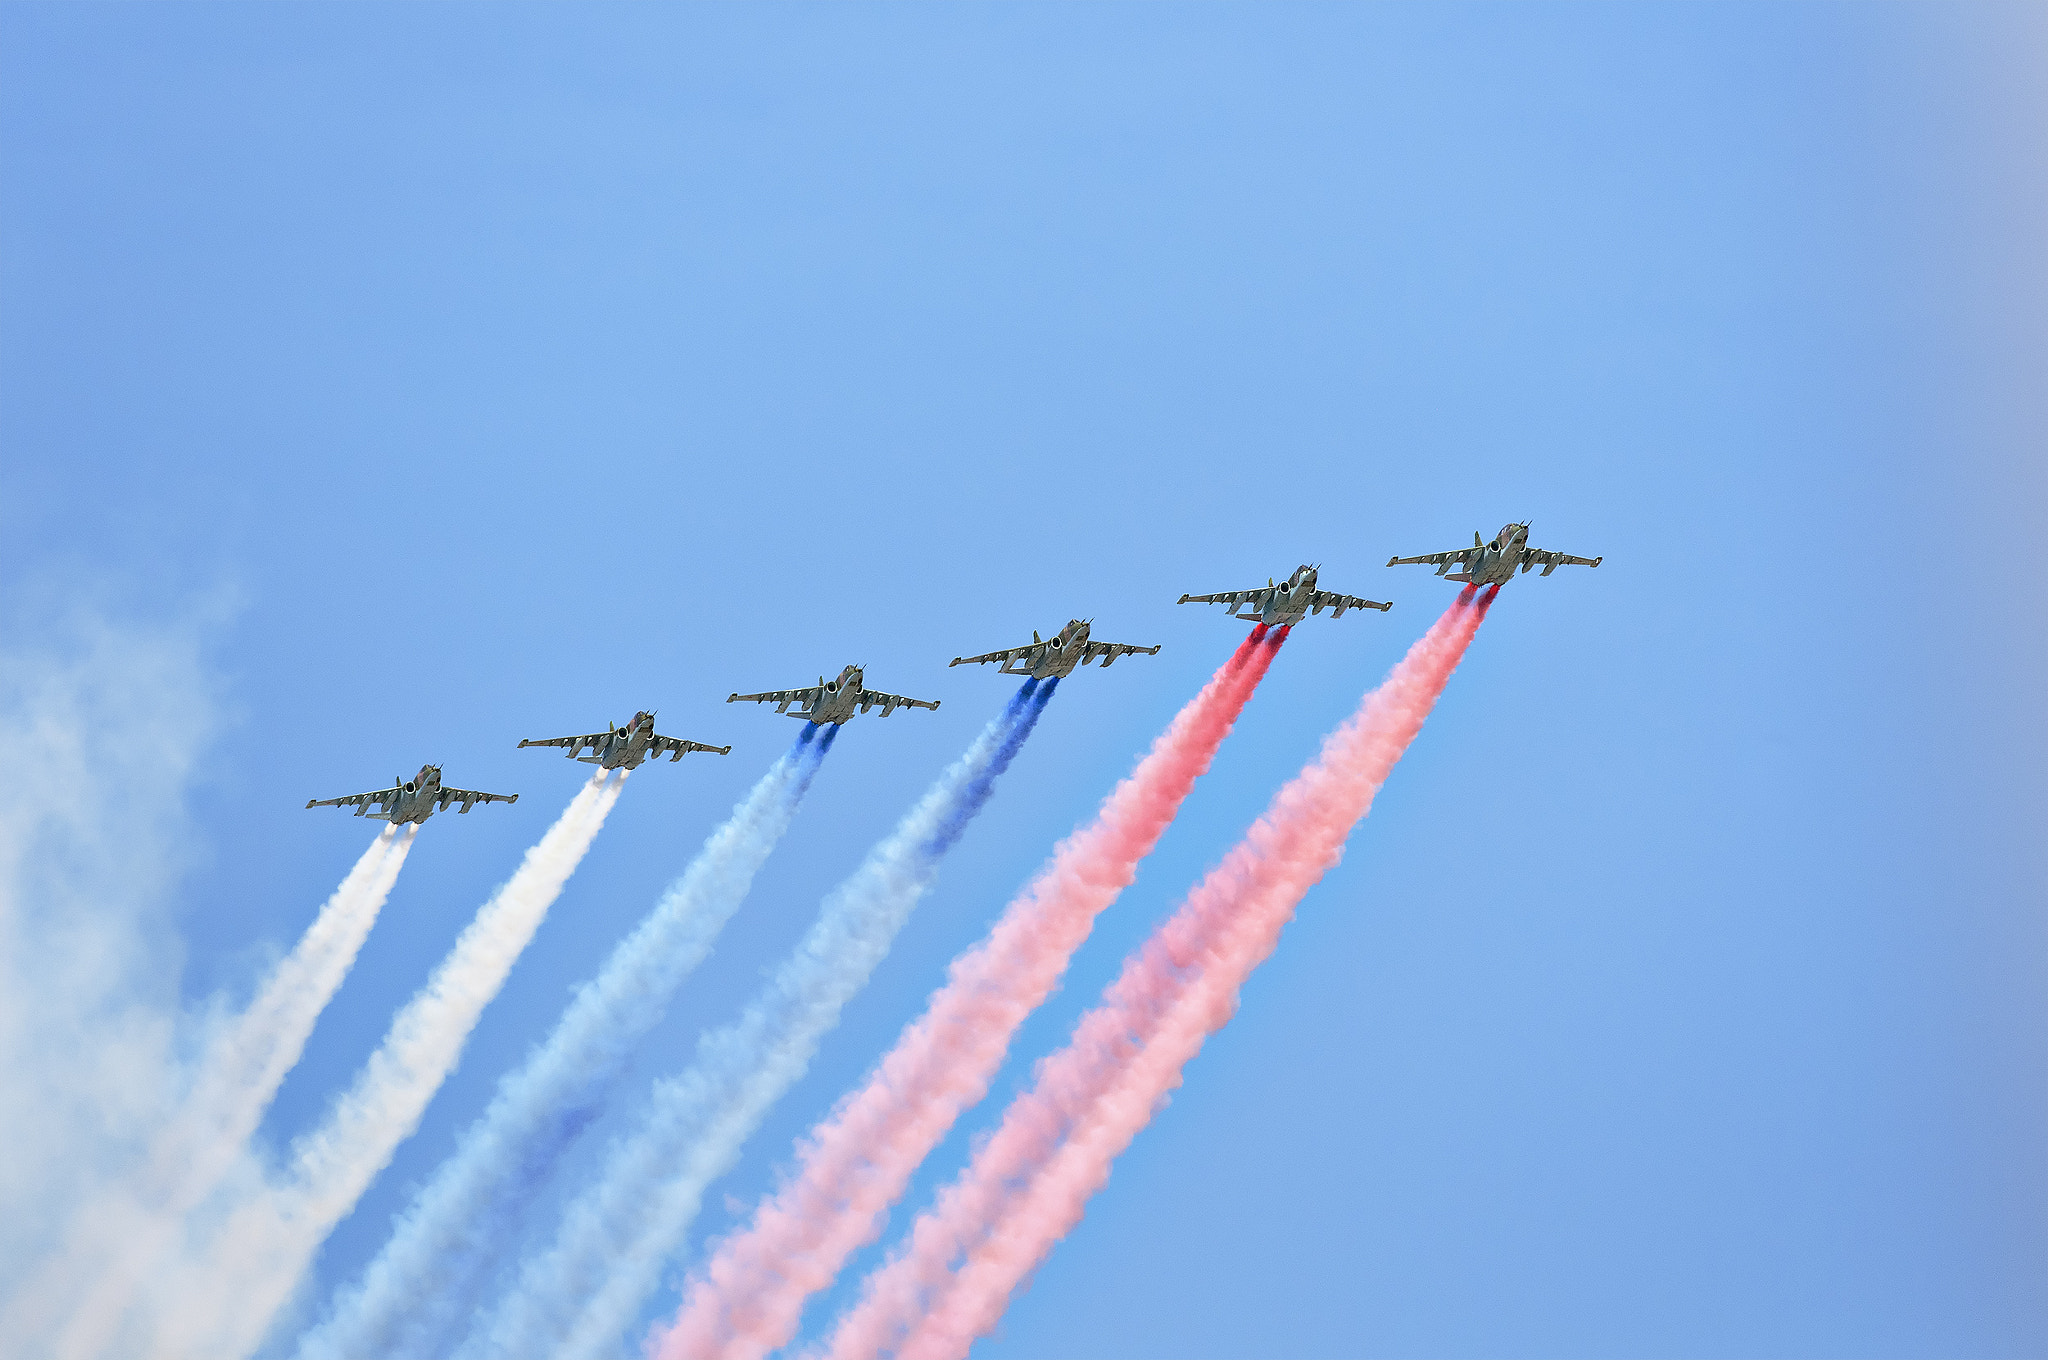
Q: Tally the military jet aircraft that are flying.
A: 6